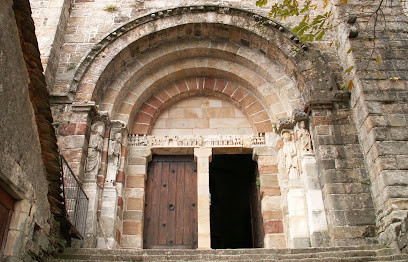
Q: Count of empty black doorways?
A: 1